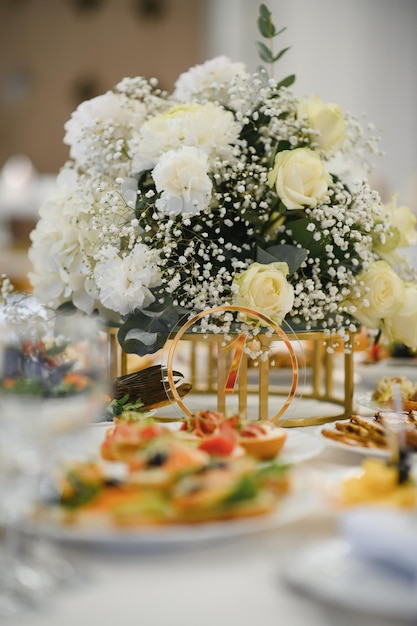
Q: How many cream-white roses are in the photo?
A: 6